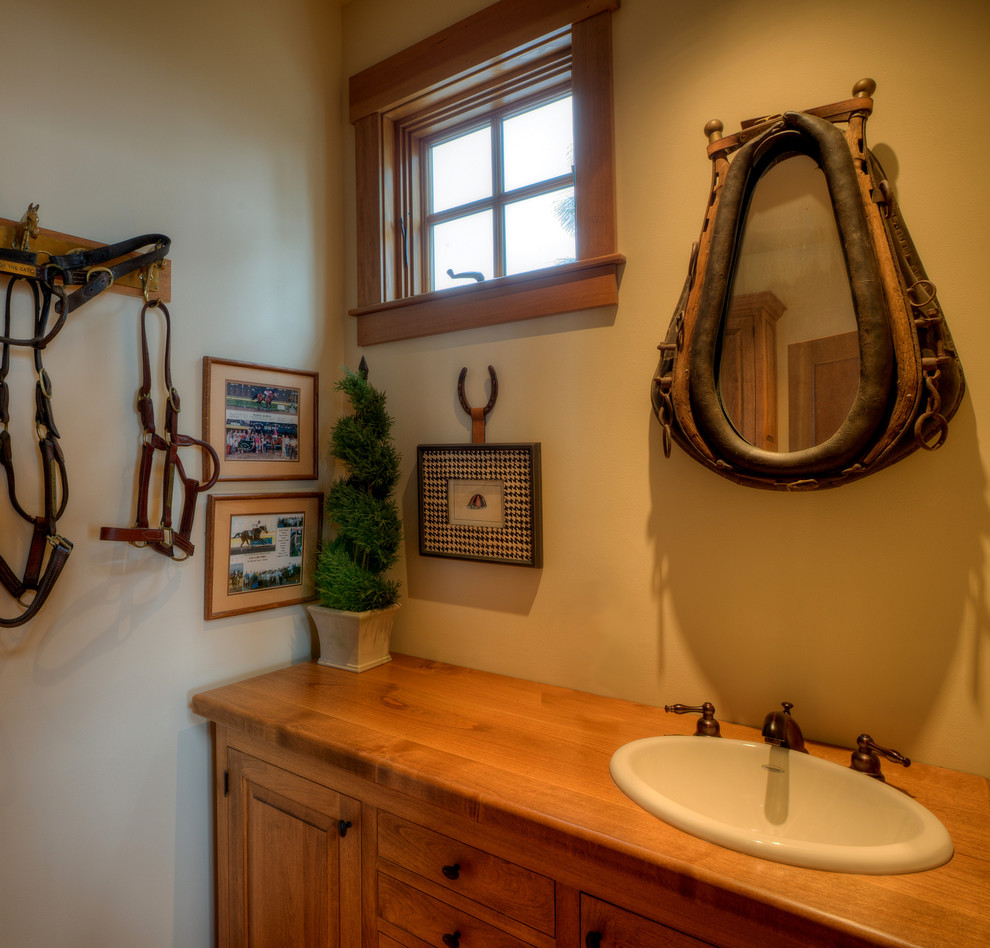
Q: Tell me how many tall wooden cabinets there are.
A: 1